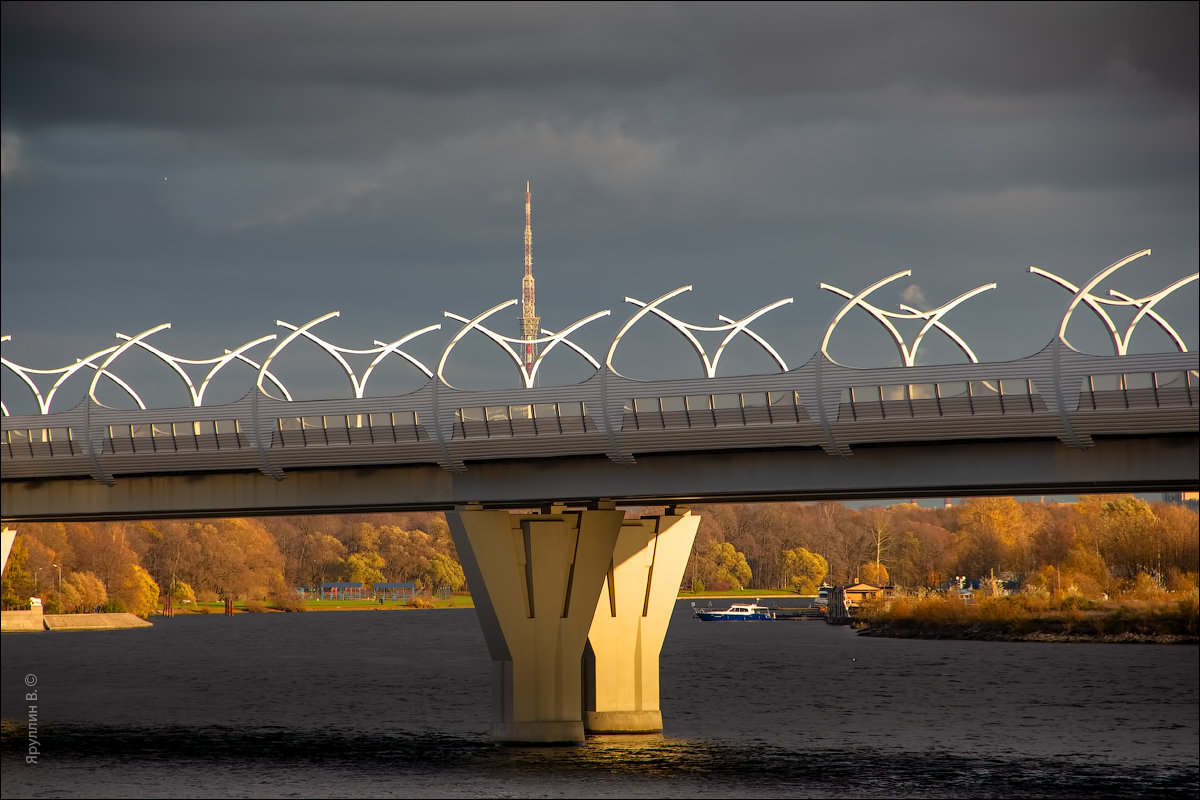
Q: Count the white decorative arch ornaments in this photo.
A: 7